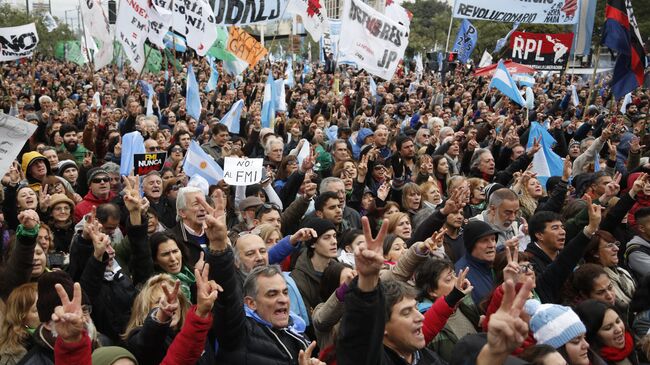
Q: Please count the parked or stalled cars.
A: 0